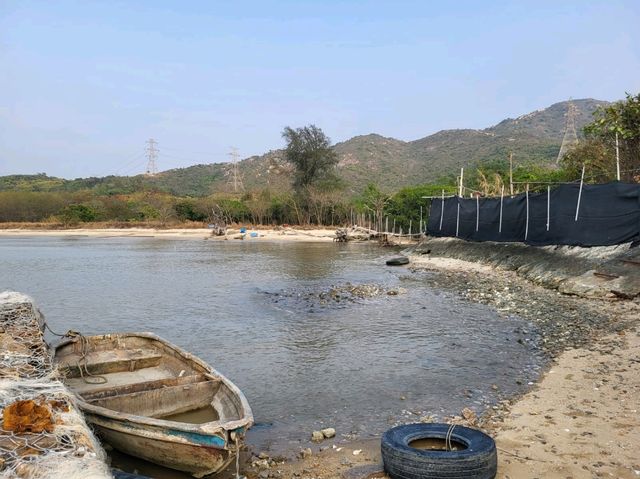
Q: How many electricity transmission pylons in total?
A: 3